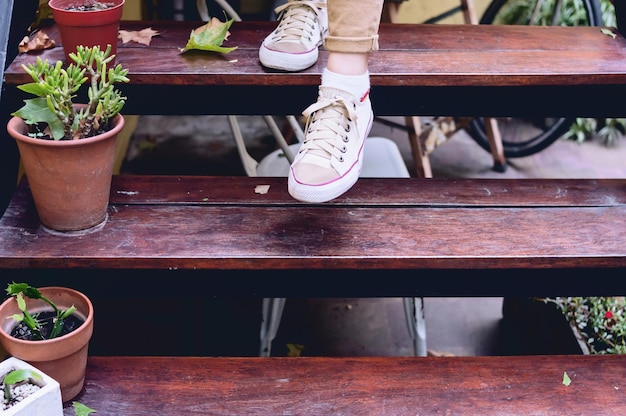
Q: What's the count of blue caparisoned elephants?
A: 0